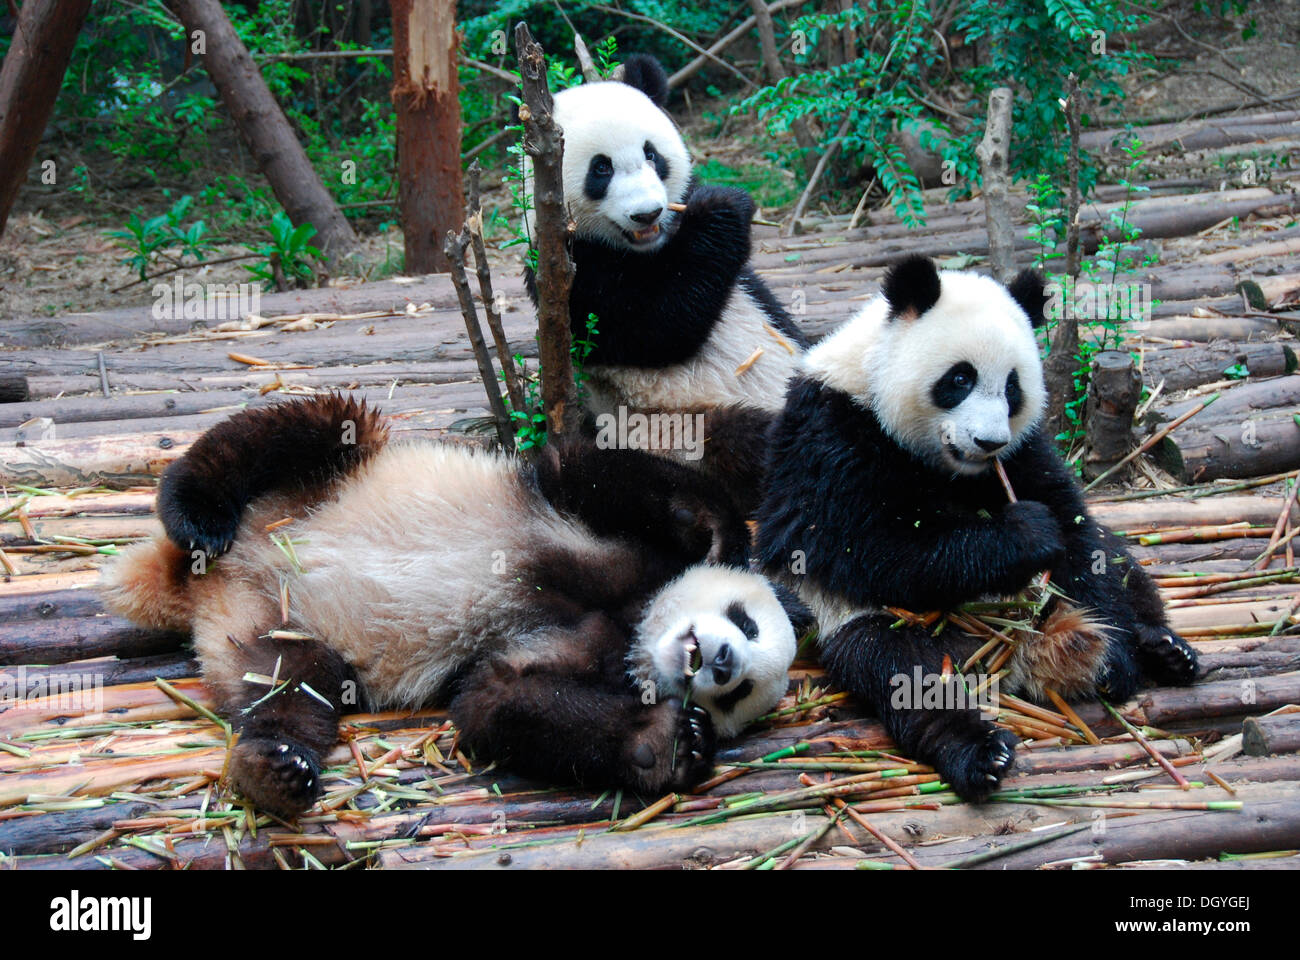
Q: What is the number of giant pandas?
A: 3